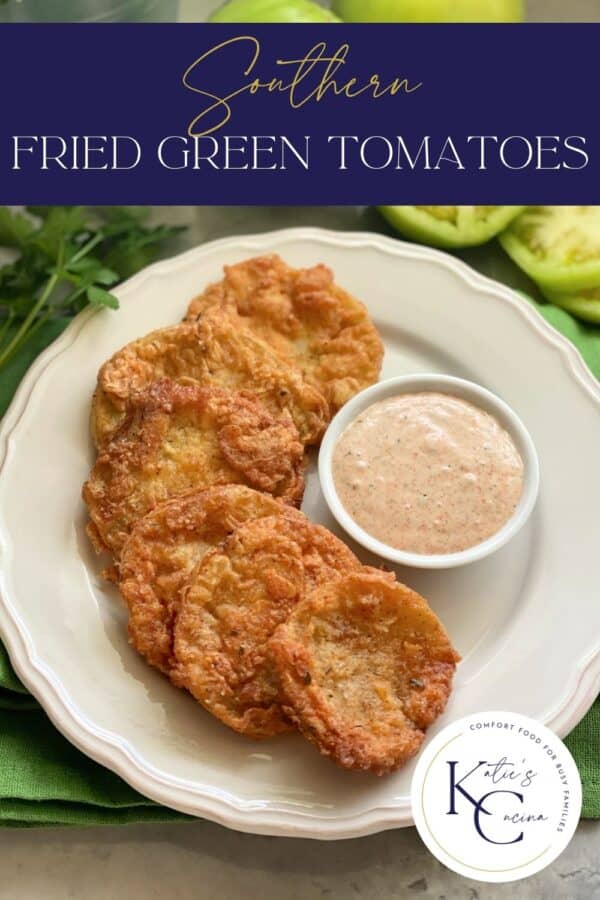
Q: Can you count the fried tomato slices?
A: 6